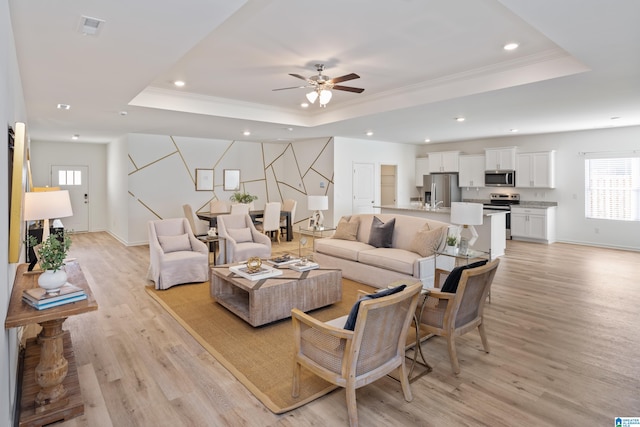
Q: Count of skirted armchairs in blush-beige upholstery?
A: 2